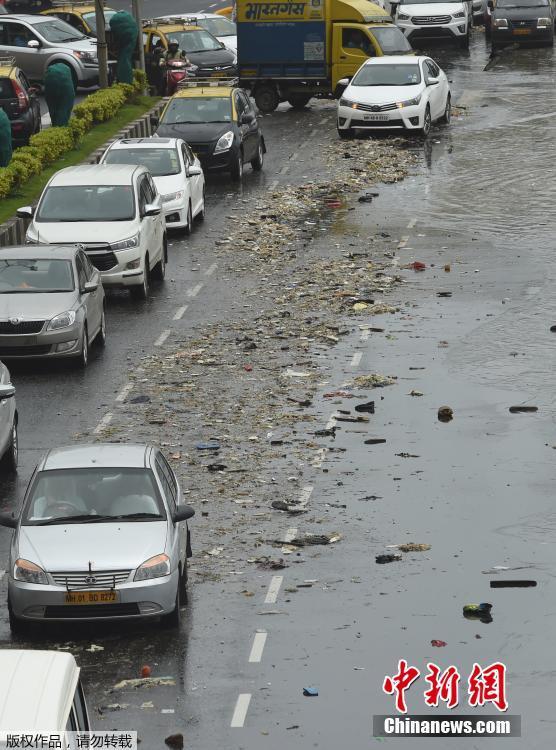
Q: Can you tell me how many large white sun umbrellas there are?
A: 0